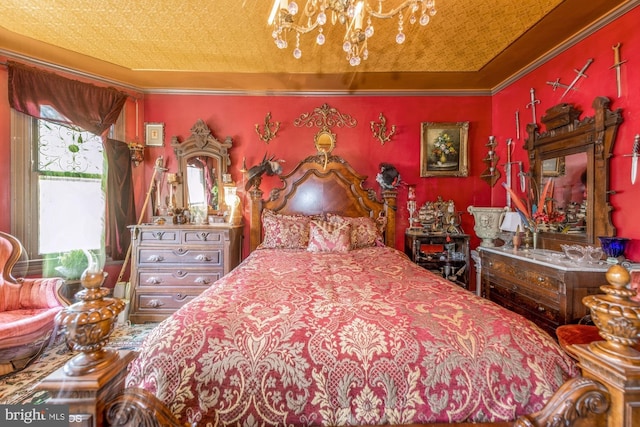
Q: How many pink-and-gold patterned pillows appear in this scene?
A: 3